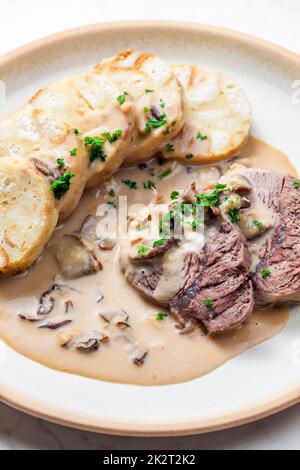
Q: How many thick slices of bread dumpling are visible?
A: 5